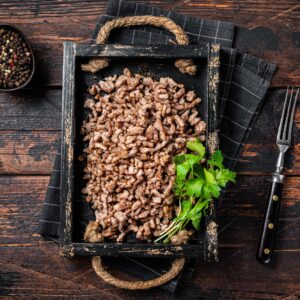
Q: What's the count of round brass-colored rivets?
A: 3